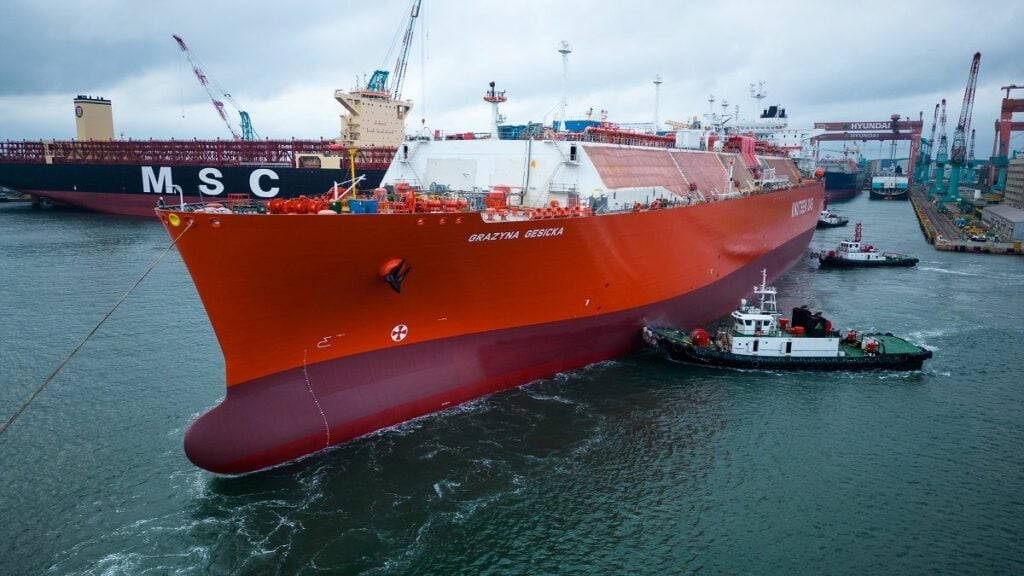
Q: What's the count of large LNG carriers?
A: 1